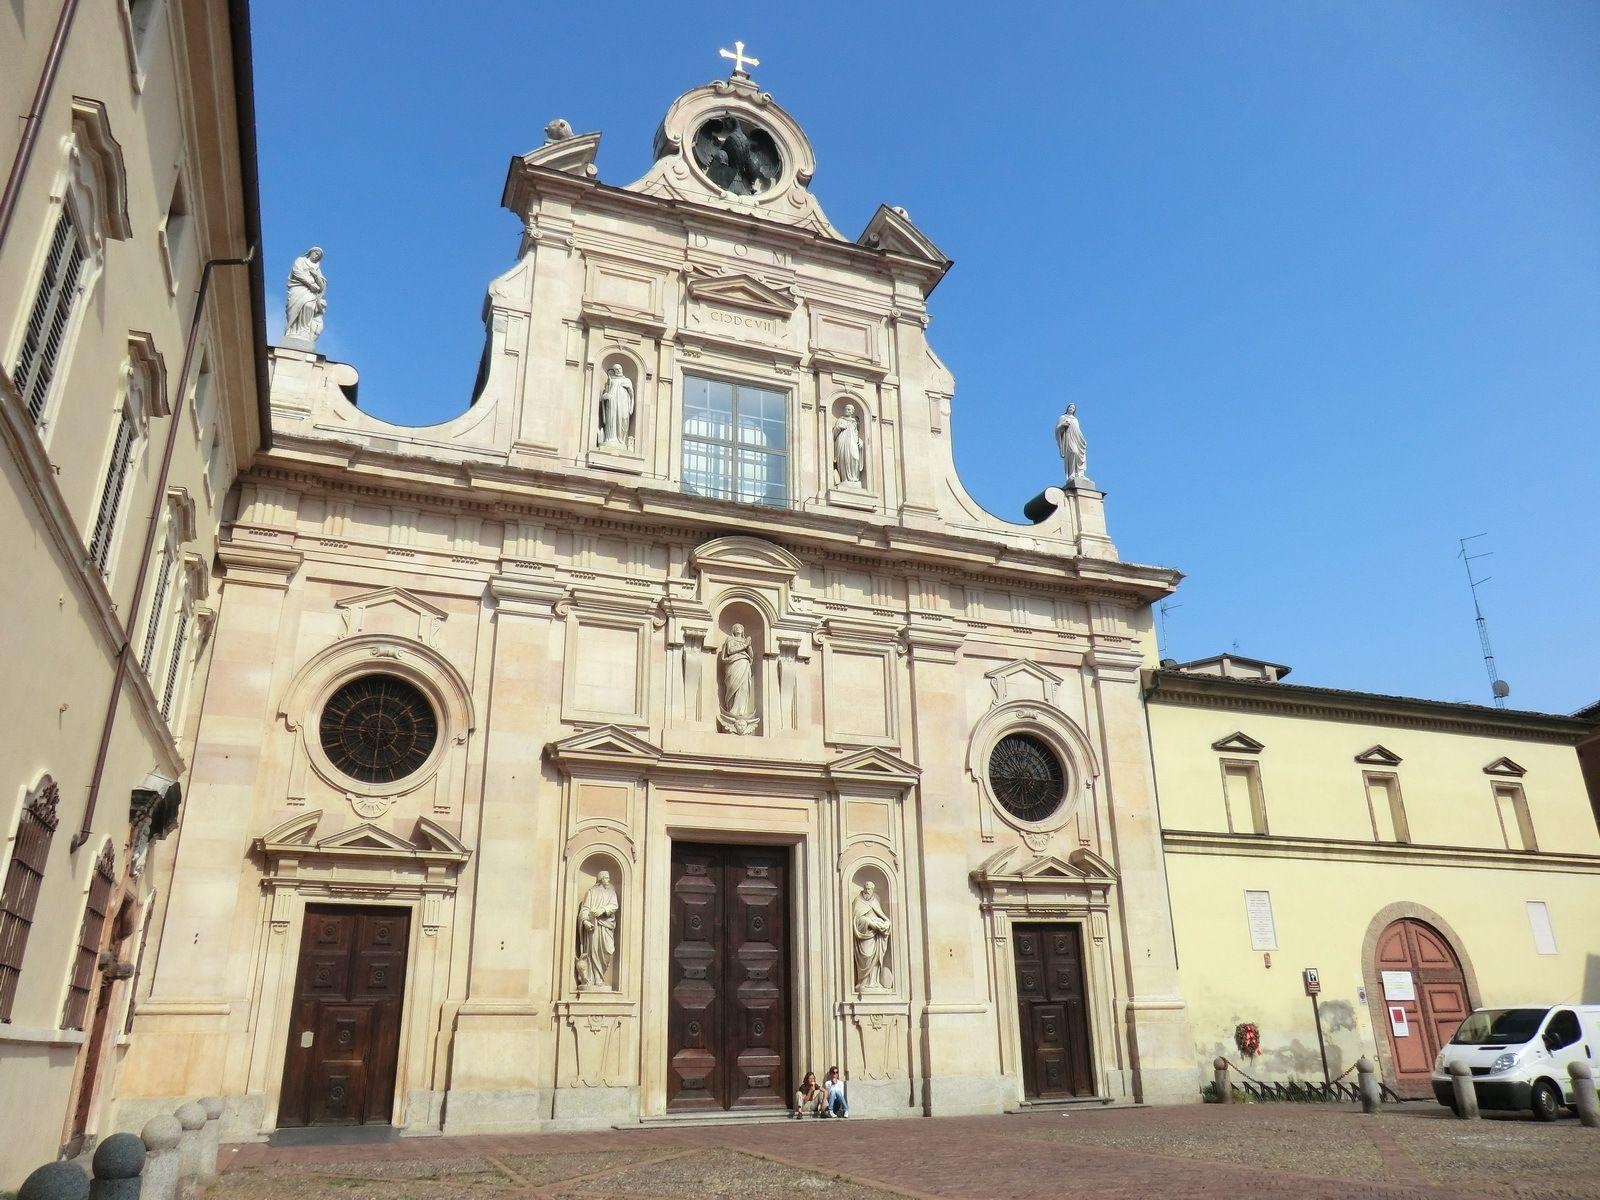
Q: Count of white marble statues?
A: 7